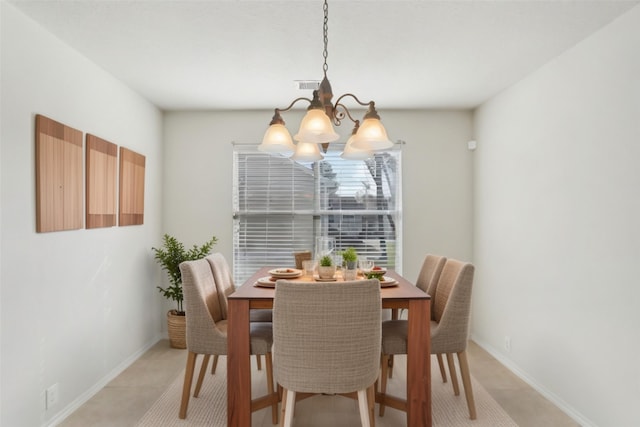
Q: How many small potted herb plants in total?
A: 2